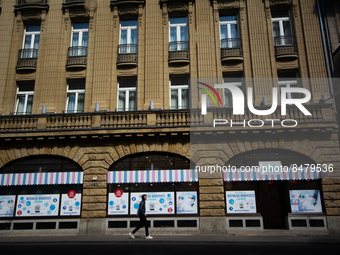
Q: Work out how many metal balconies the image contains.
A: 6